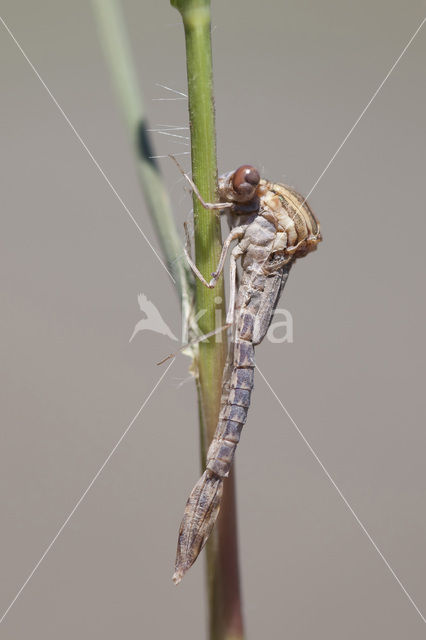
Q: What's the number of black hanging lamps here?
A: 0